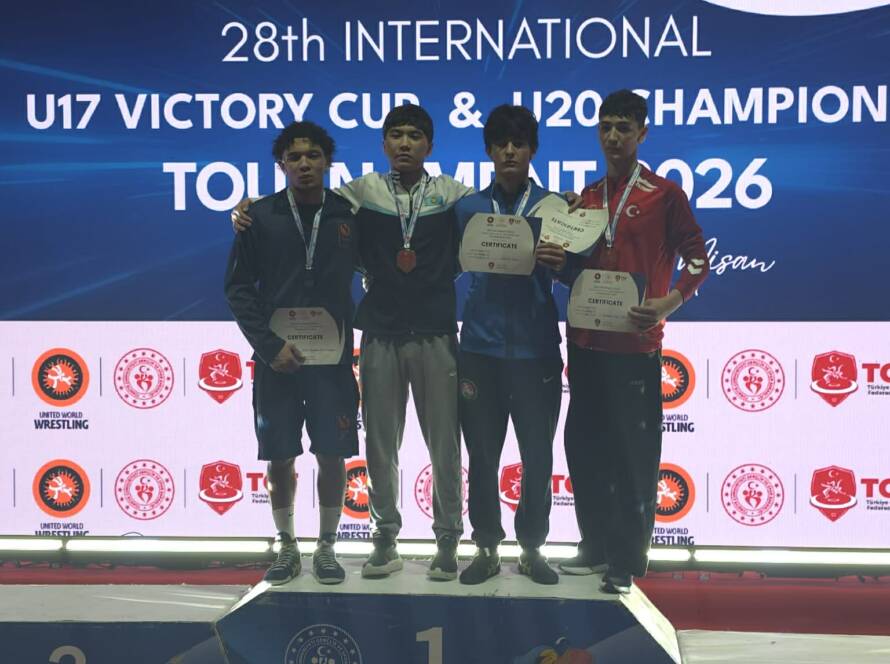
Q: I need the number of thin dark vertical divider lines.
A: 12